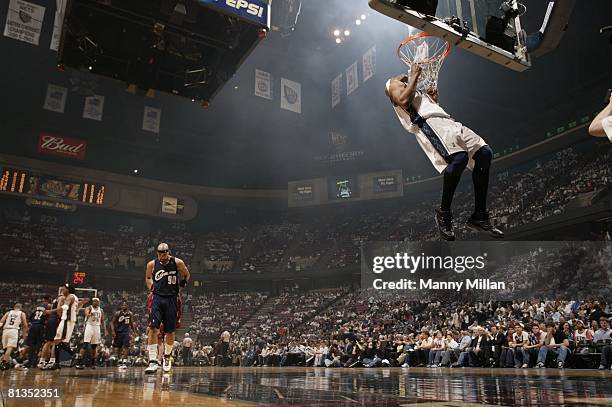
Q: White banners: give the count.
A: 10